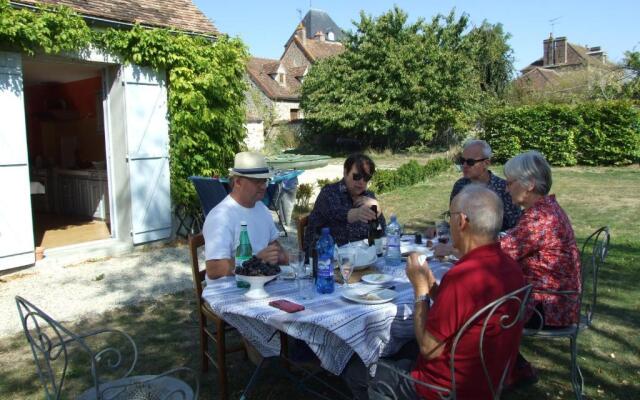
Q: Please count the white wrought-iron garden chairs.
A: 3